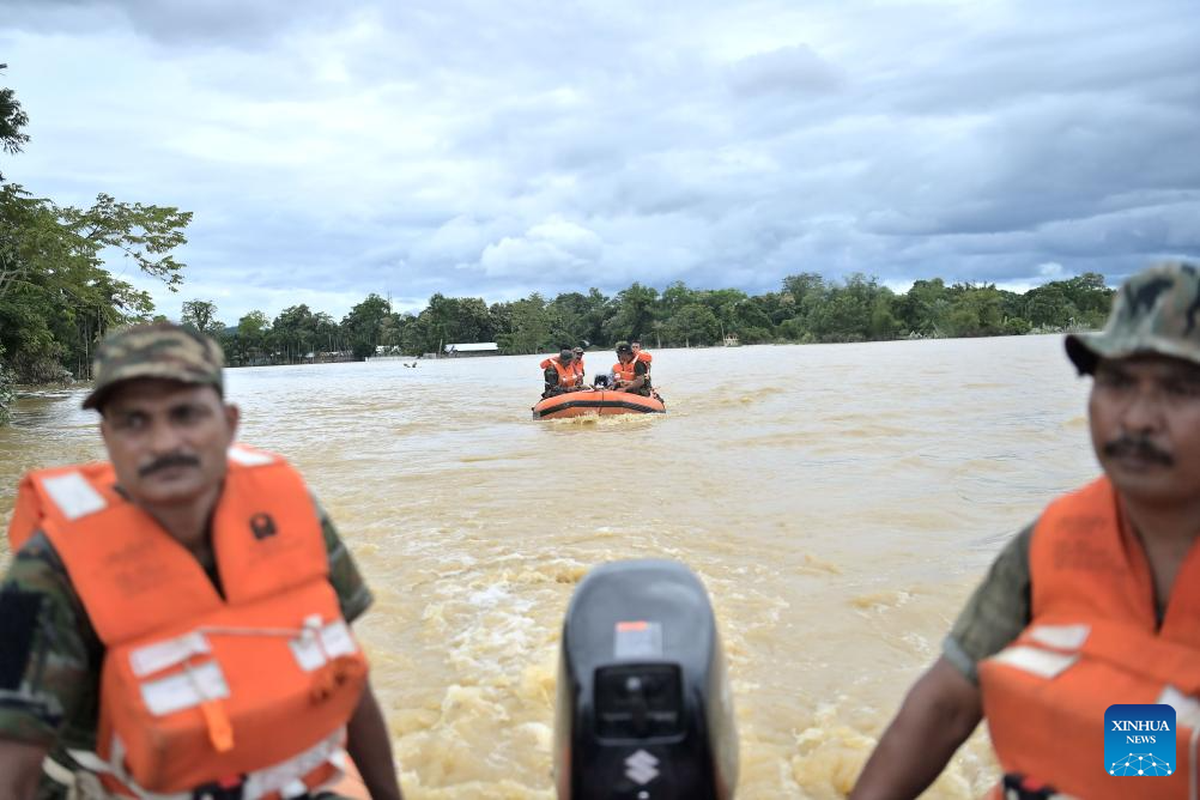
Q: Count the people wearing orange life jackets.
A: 6